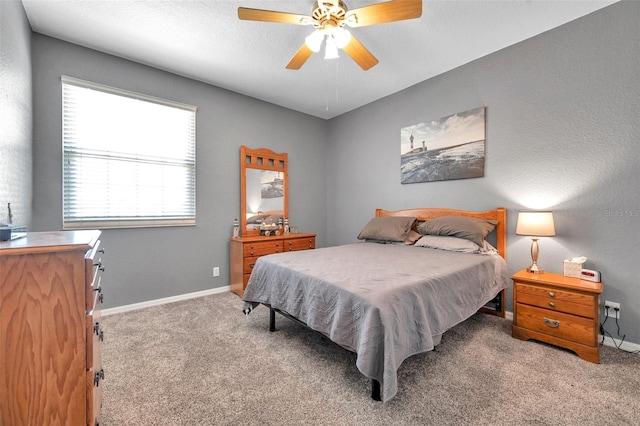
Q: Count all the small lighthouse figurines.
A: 2